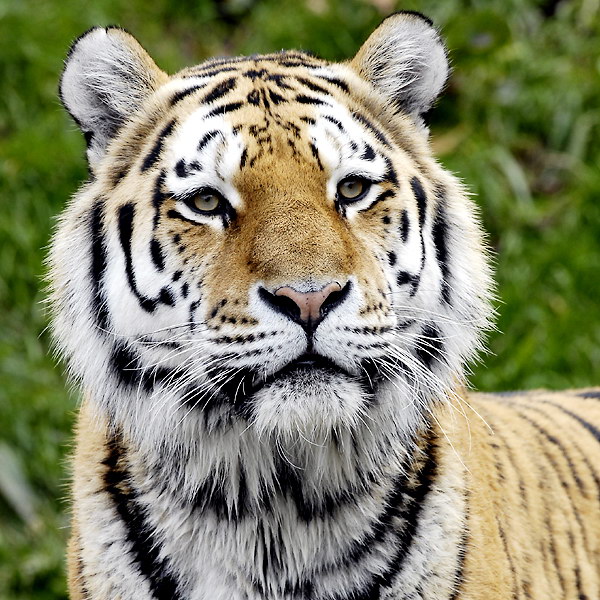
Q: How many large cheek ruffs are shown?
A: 2